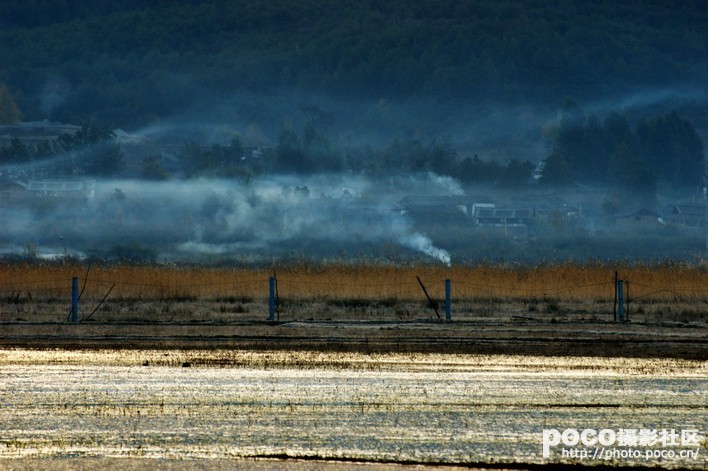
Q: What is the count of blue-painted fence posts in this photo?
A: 4